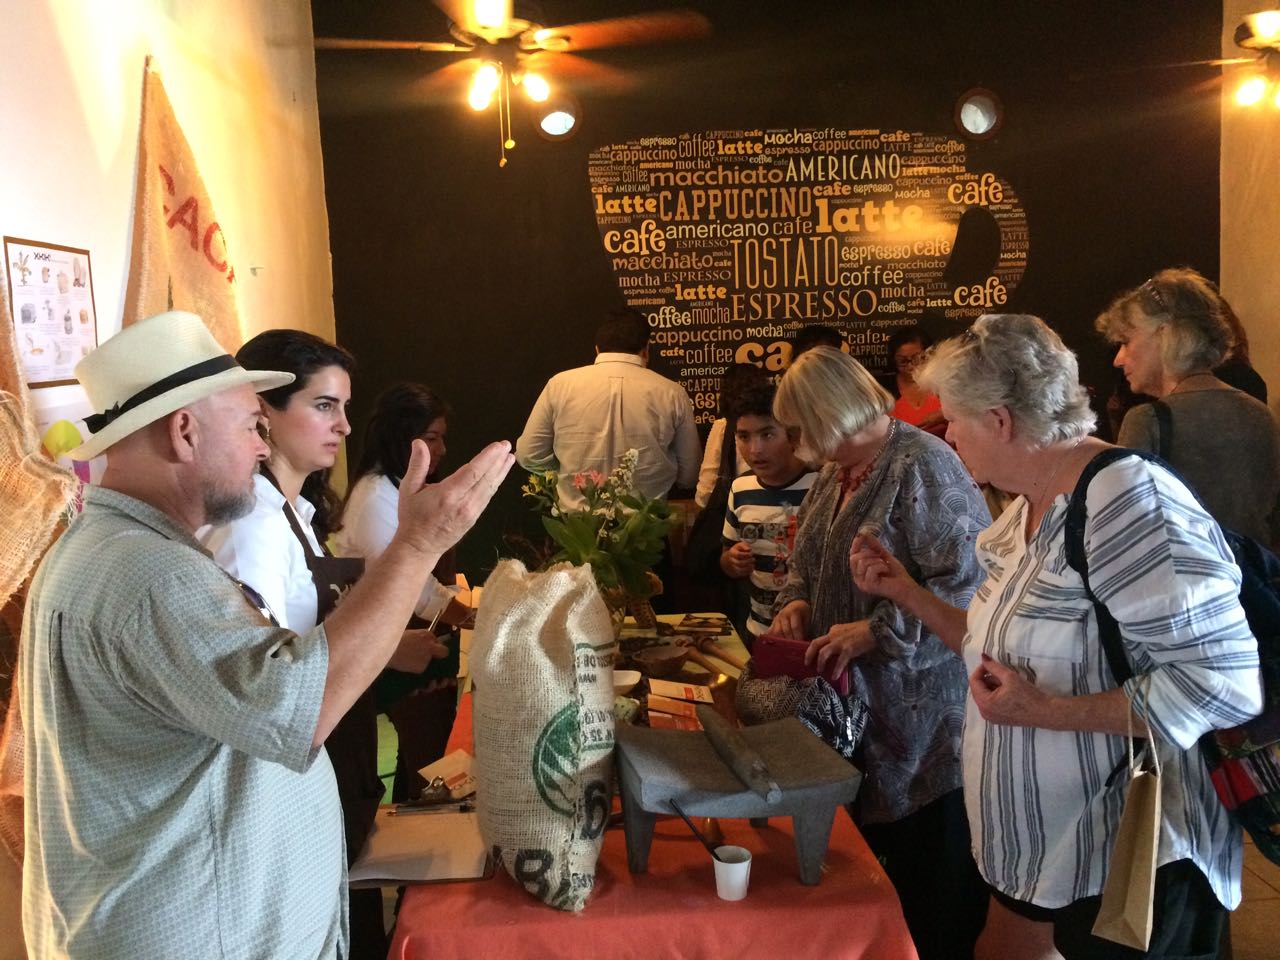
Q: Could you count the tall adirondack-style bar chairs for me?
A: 0